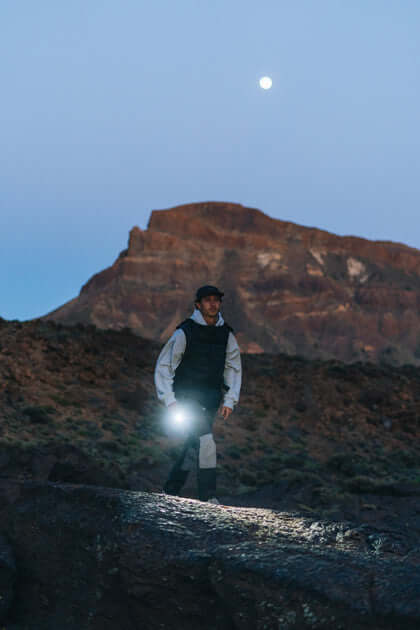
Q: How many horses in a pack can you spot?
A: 0